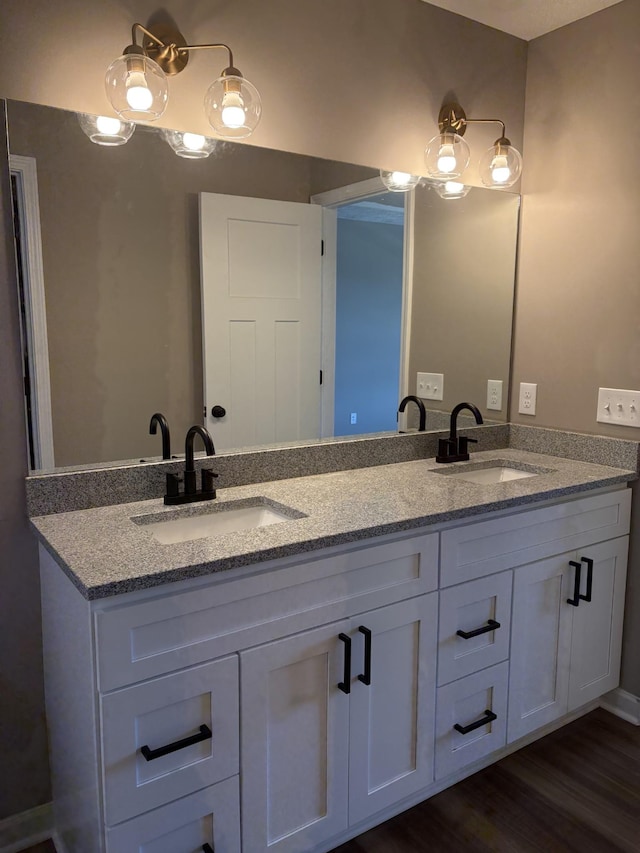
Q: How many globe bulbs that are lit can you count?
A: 4